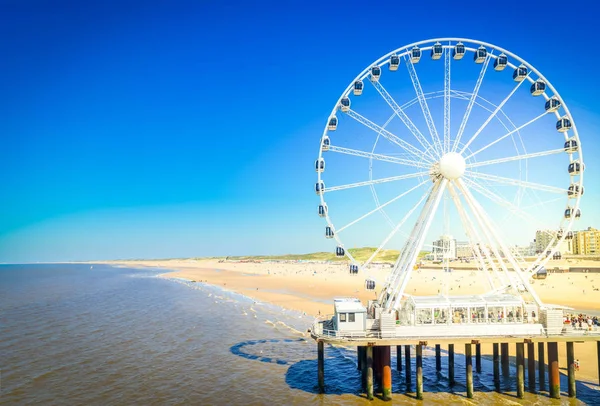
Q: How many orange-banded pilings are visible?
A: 2